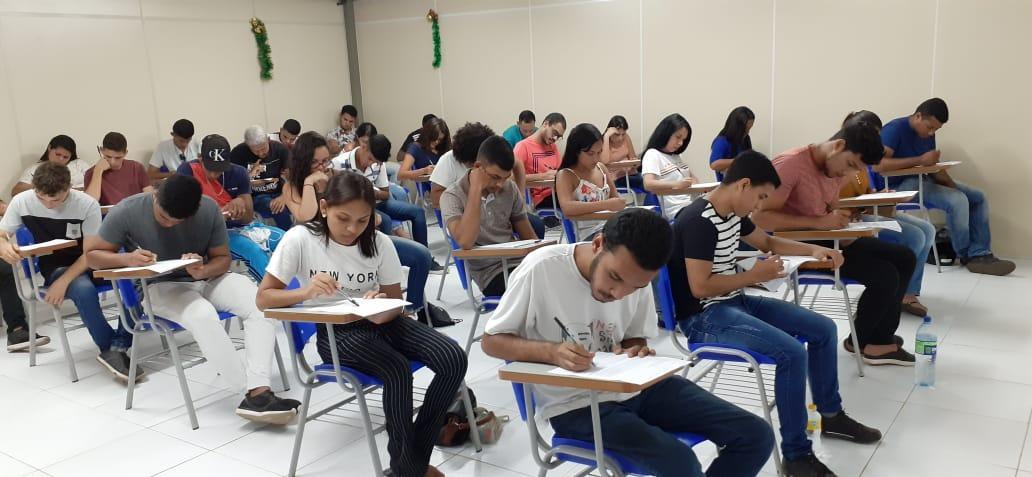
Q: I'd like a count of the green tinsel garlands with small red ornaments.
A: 2